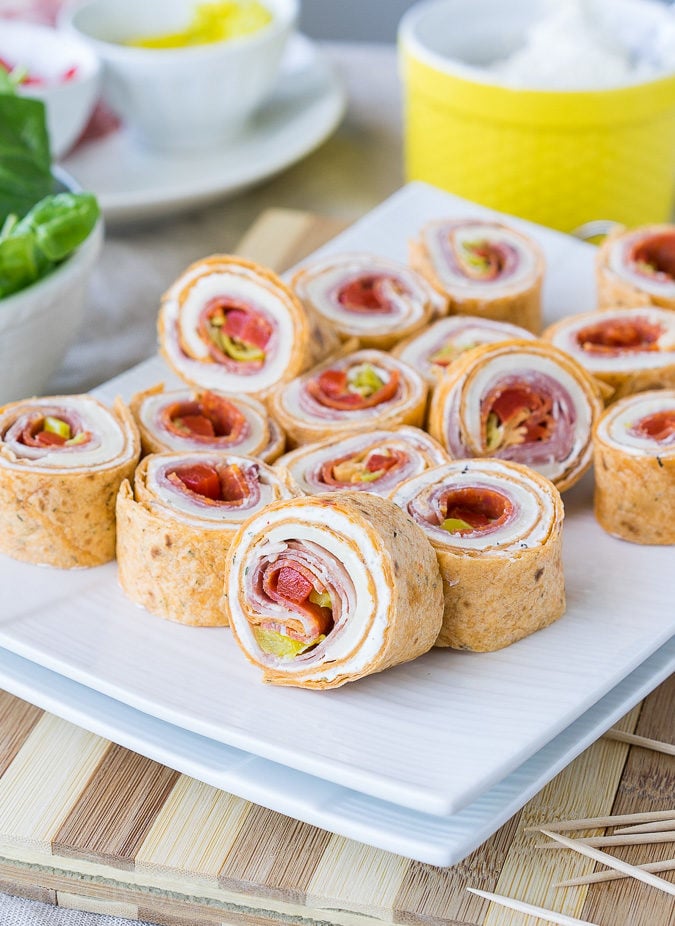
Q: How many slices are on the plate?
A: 15